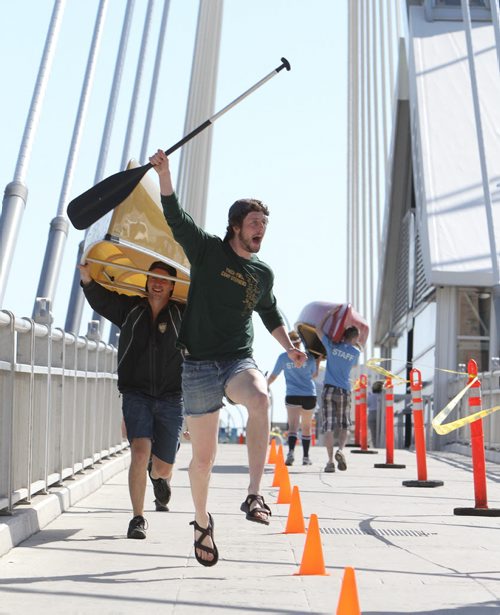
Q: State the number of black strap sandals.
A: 2